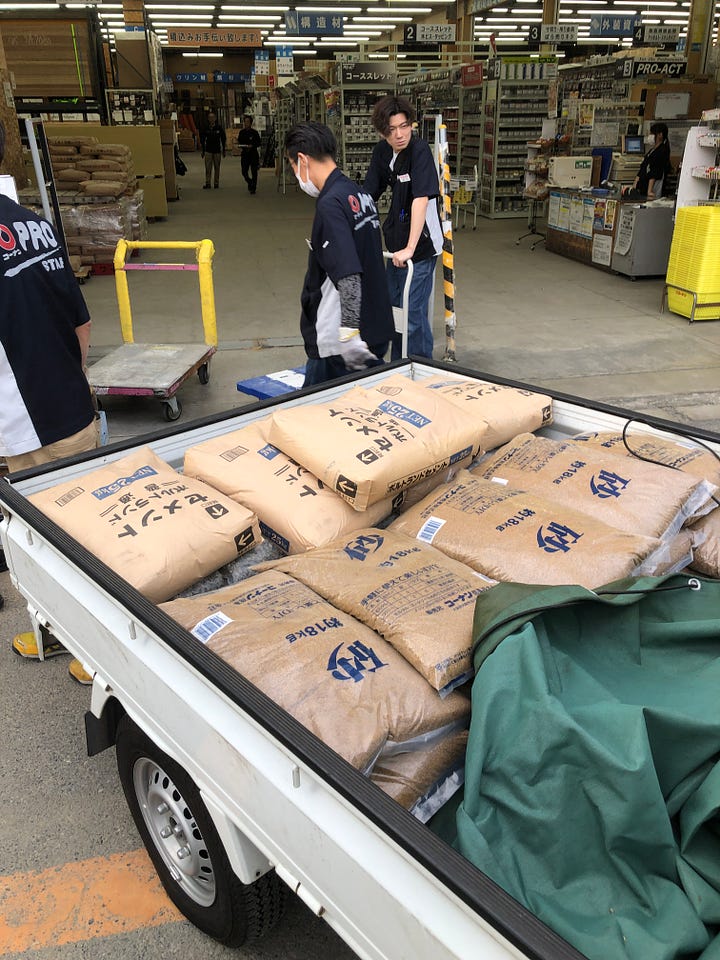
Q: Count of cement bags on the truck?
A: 4